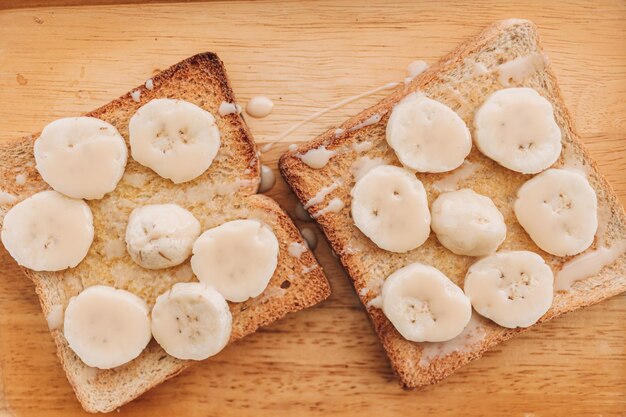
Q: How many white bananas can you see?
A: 14